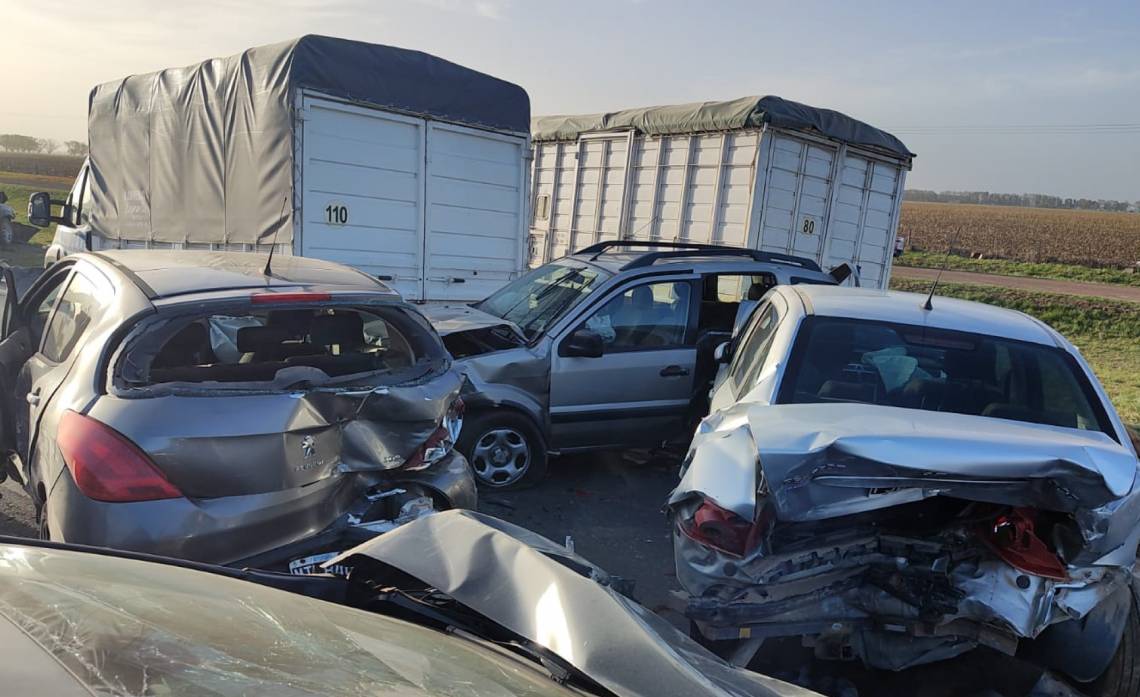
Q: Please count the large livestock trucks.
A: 2